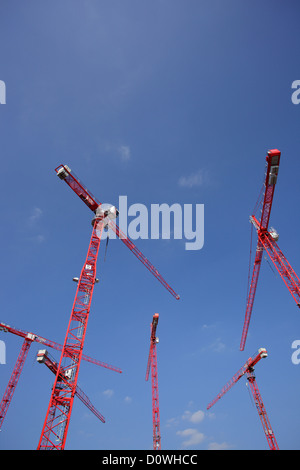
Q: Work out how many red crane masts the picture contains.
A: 6